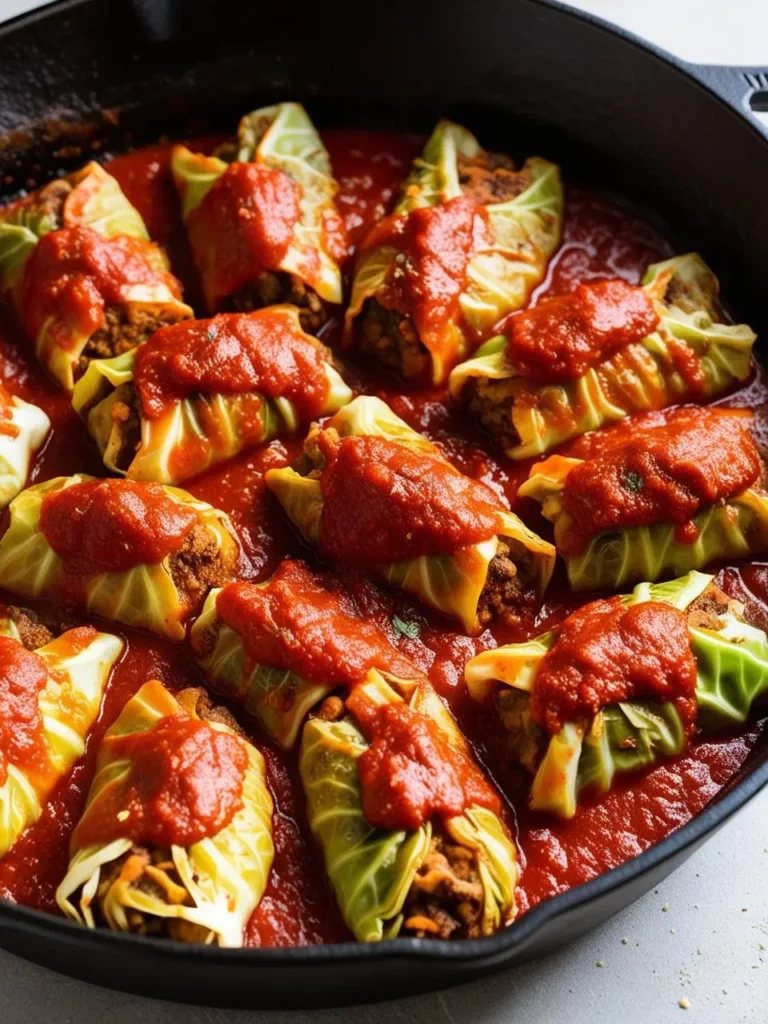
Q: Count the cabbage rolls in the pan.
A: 14